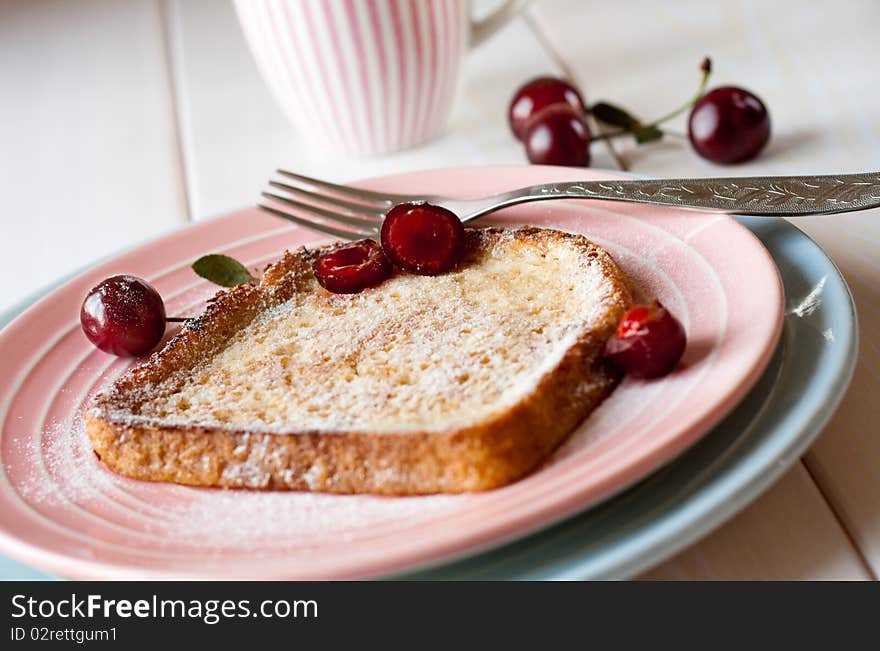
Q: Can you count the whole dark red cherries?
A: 4